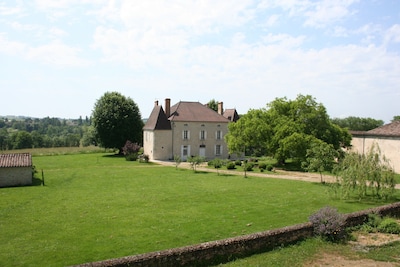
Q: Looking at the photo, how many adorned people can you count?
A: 0